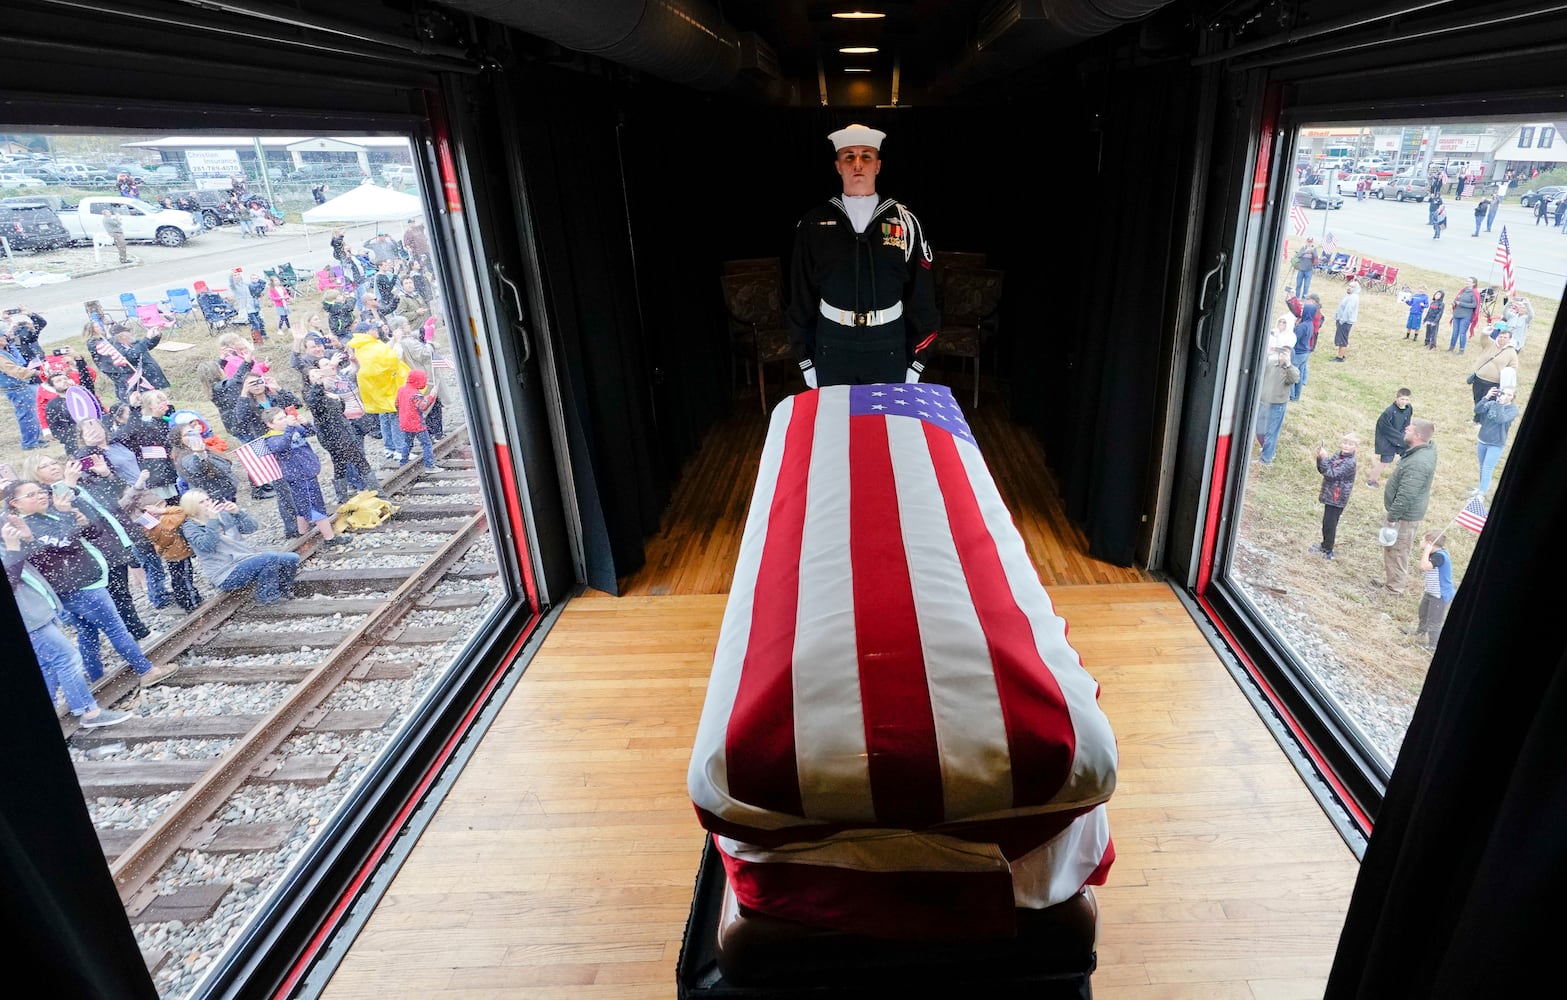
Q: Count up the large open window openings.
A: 2